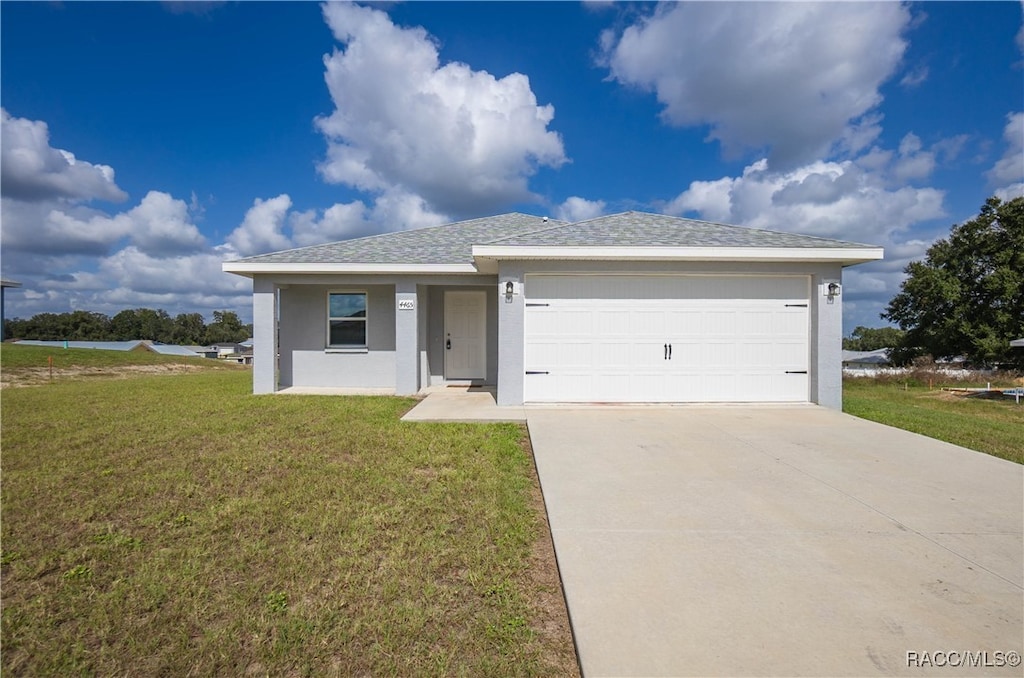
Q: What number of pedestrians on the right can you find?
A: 0